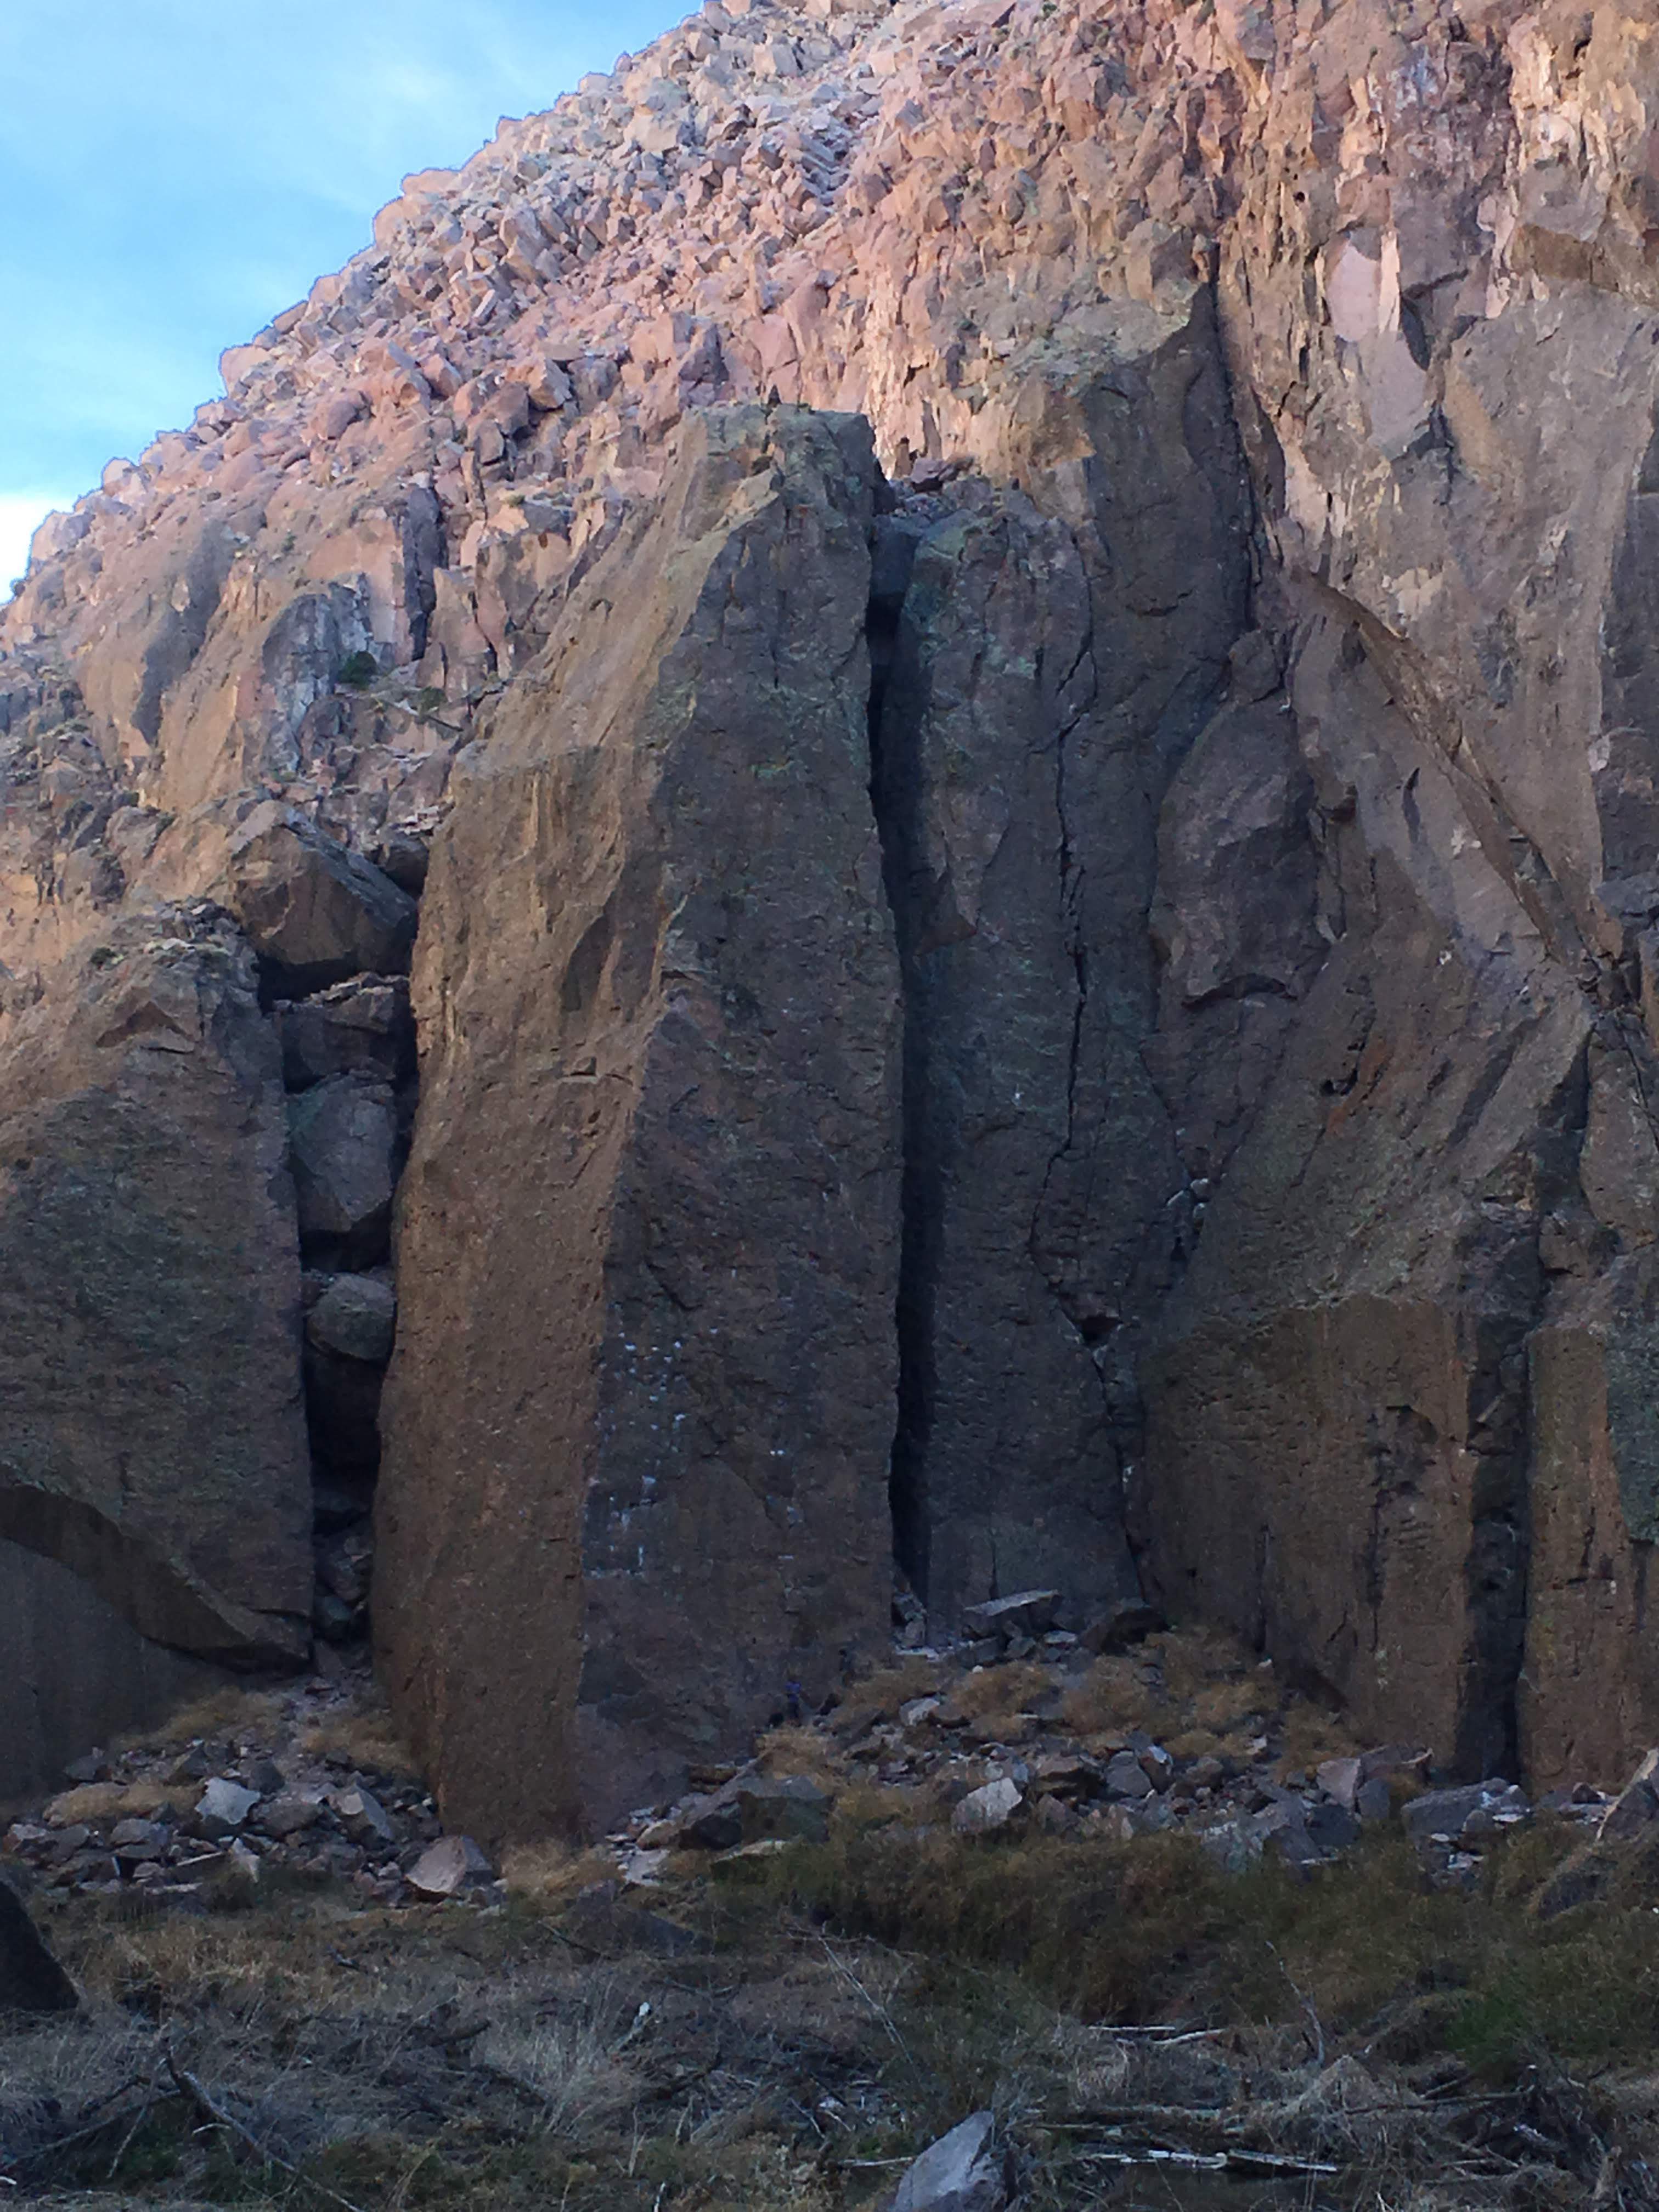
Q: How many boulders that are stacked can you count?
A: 4